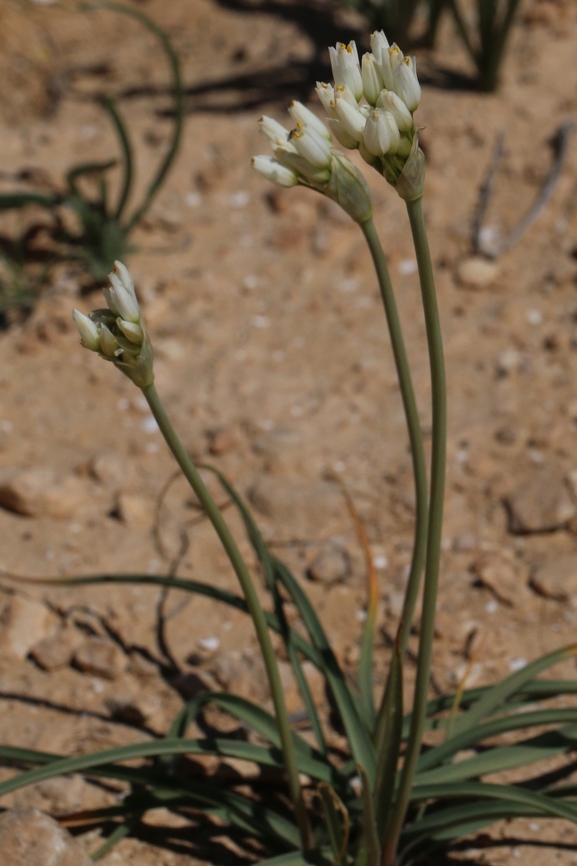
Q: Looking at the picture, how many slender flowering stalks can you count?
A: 3